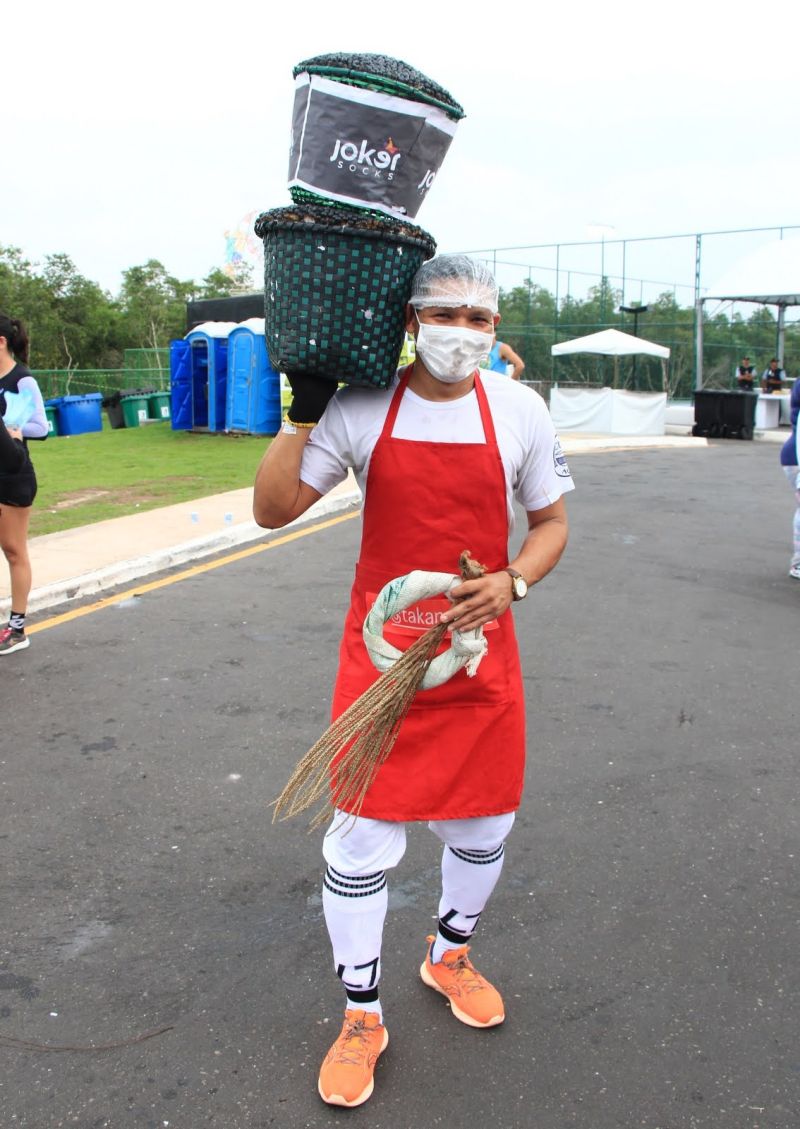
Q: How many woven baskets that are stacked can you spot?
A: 2